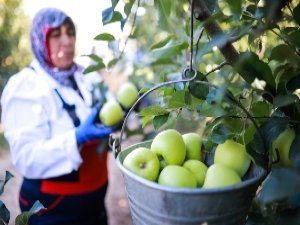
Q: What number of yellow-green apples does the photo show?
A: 9